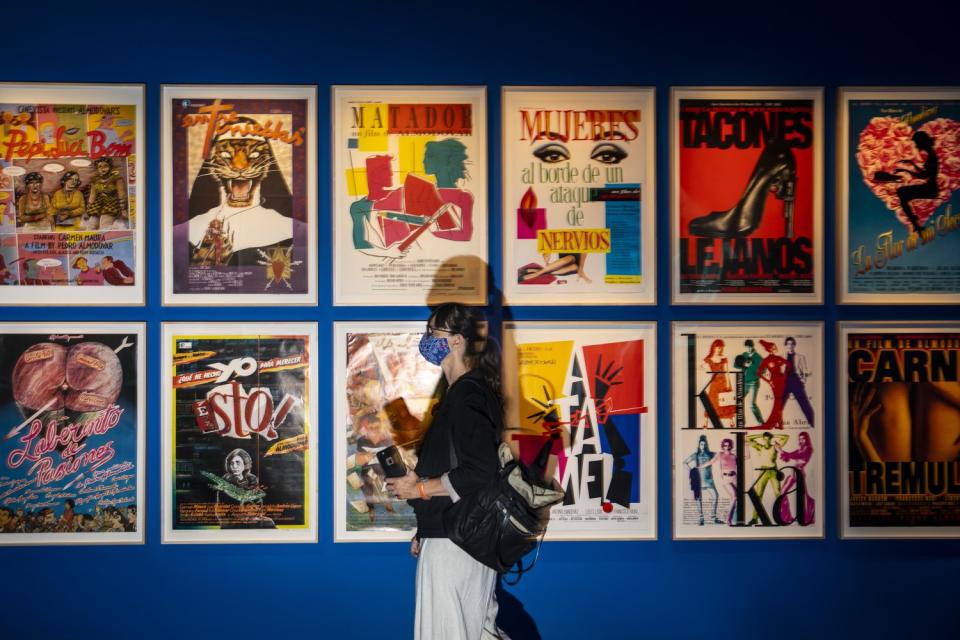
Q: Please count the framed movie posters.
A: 12